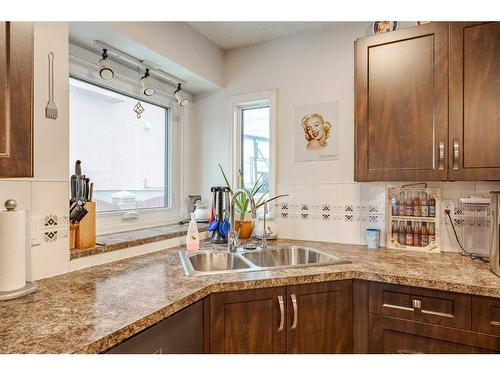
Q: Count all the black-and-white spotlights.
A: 3